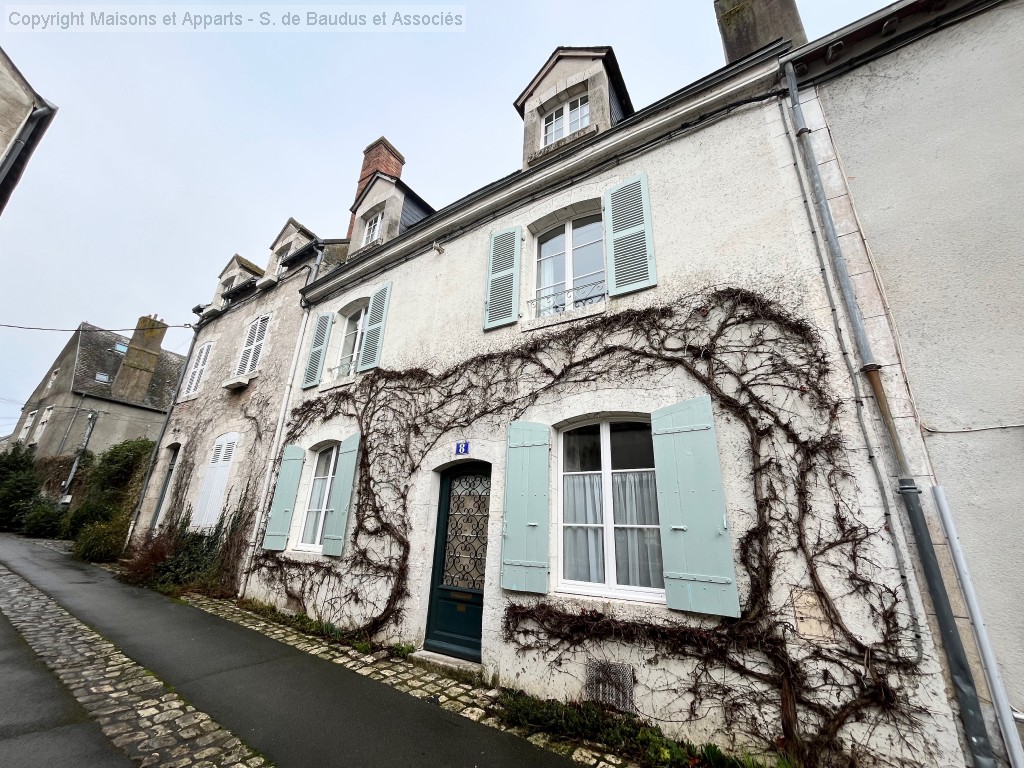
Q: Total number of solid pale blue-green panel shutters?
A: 4